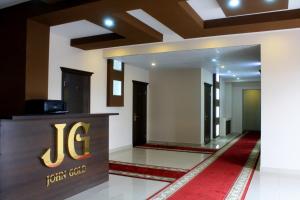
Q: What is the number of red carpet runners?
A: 3